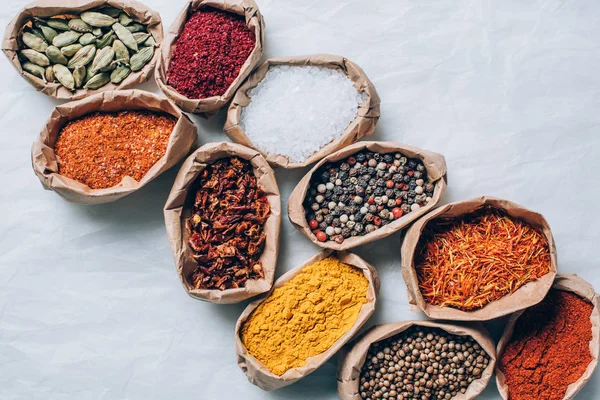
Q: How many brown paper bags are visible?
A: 10